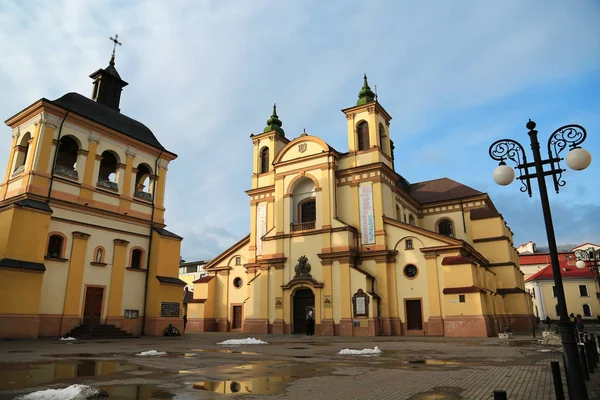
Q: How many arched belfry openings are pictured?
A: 7